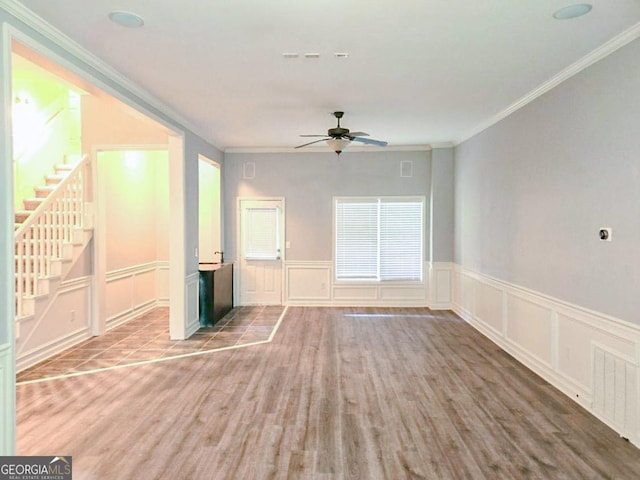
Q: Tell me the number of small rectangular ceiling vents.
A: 3